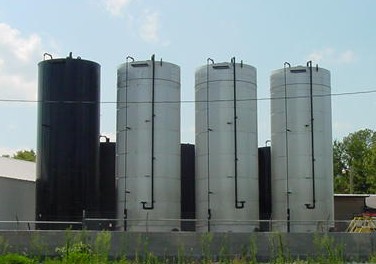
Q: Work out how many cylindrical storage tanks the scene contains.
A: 7